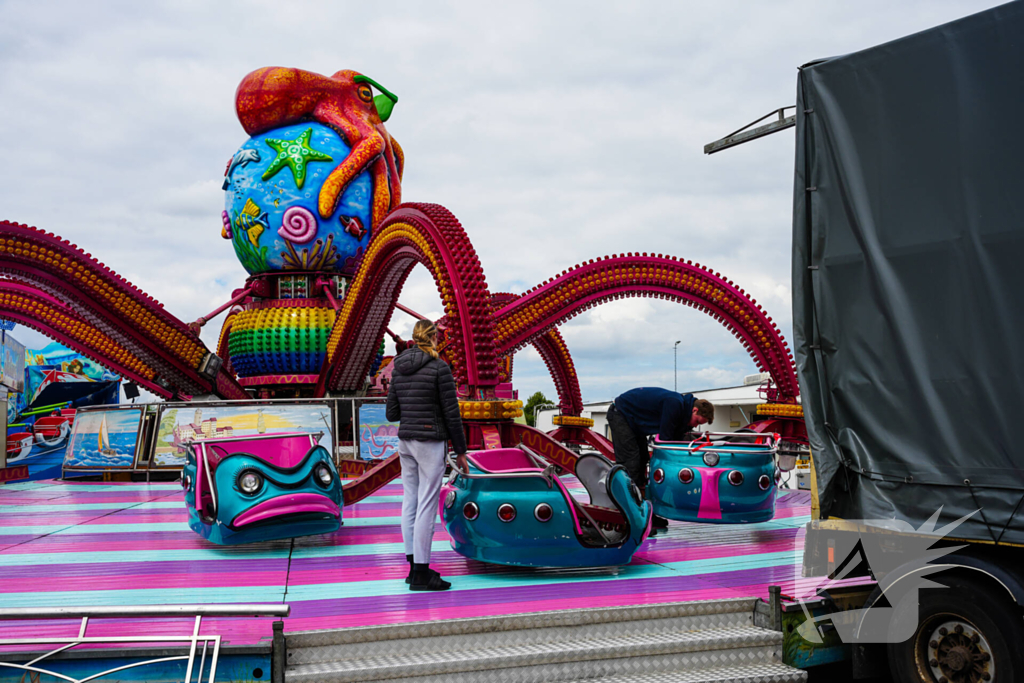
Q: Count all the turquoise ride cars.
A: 3